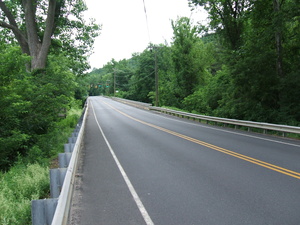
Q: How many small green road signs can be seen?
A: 2